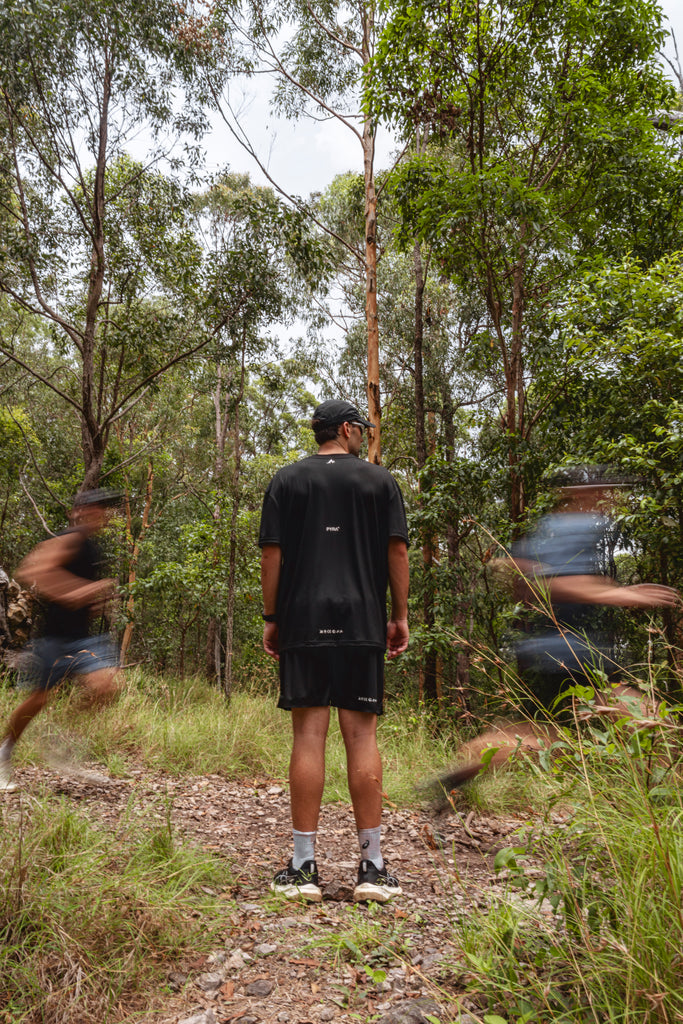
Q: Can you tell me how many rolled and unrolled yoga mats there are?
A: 0